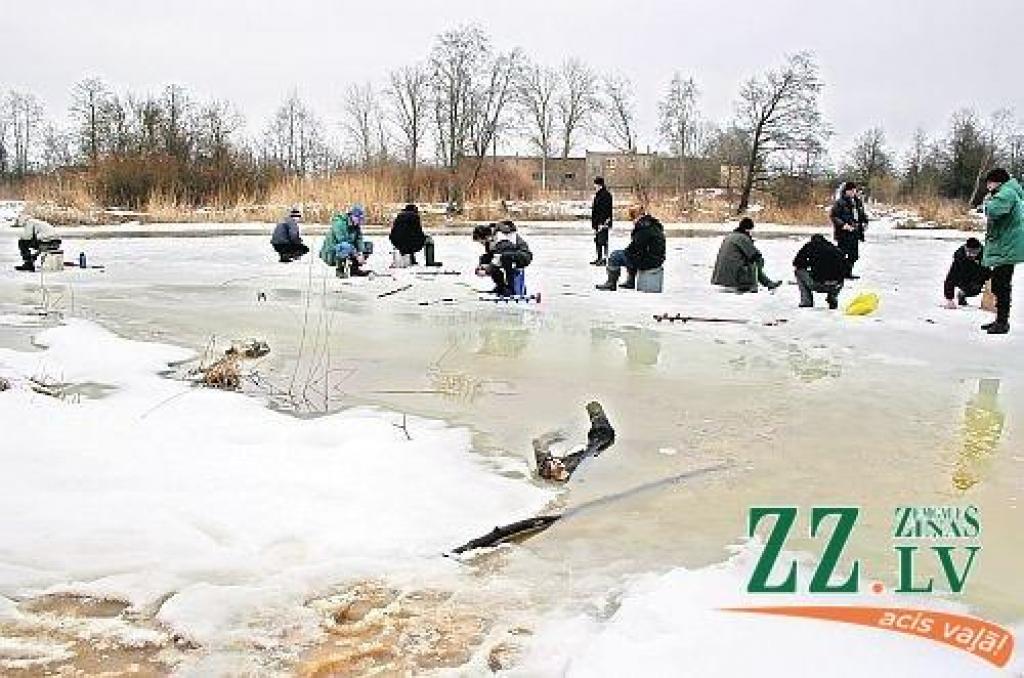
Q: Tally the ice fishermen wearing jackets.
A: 12